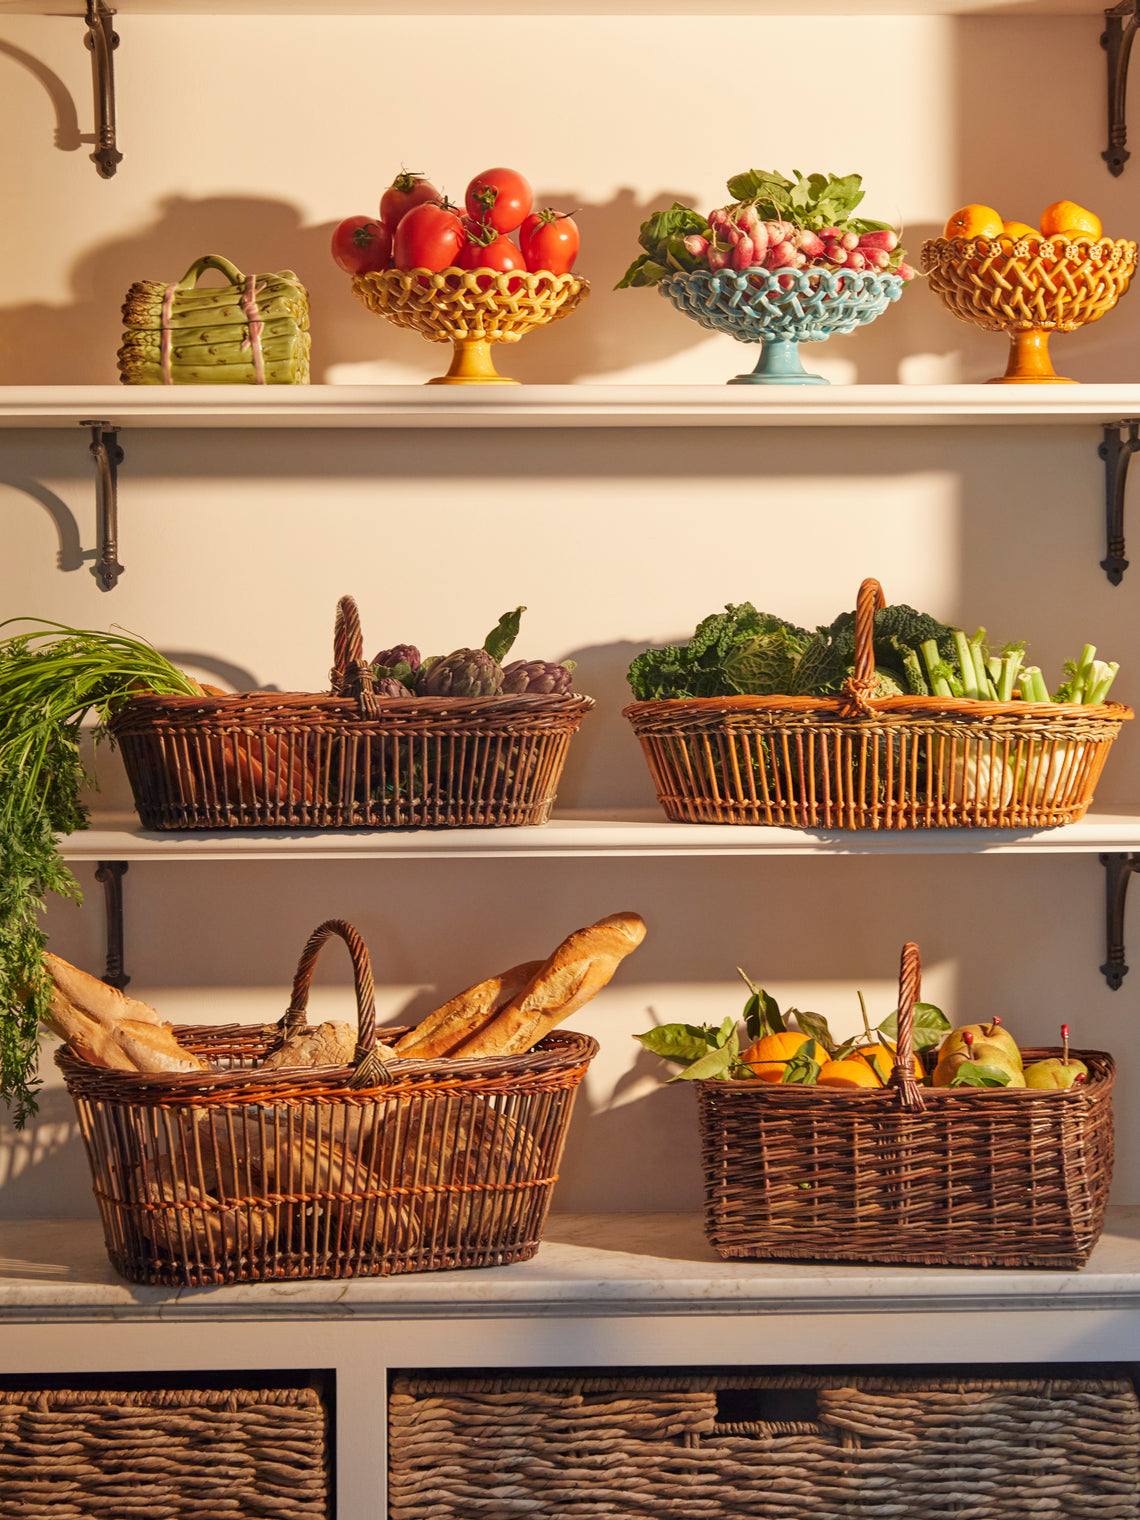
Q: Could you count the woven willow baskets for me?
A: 4